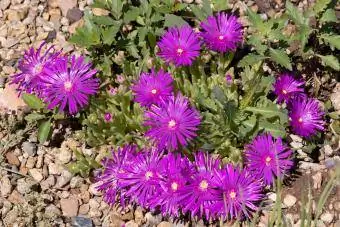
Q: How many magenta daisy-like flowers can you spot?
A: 14